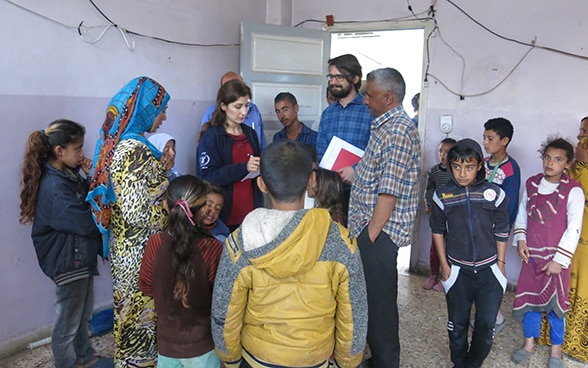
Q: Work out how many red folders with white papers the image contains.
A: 1